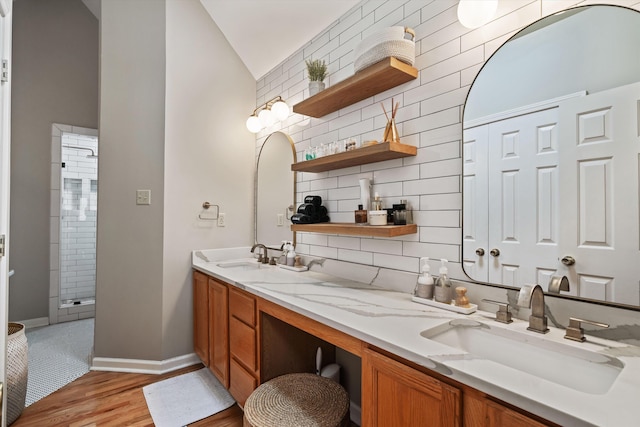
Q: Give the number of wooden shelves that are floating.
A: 3